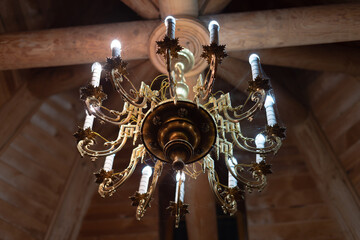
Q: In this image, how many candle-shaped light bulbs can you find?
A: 12